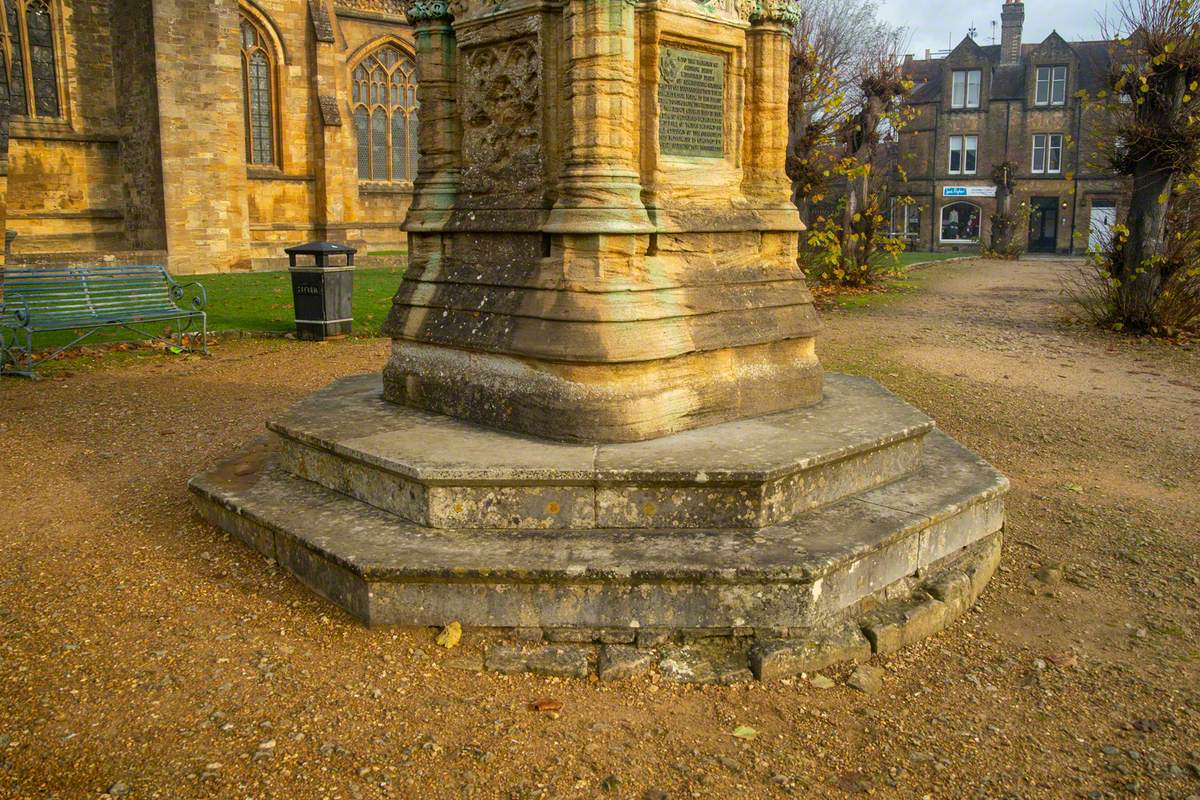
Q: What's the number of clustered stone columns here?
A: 3